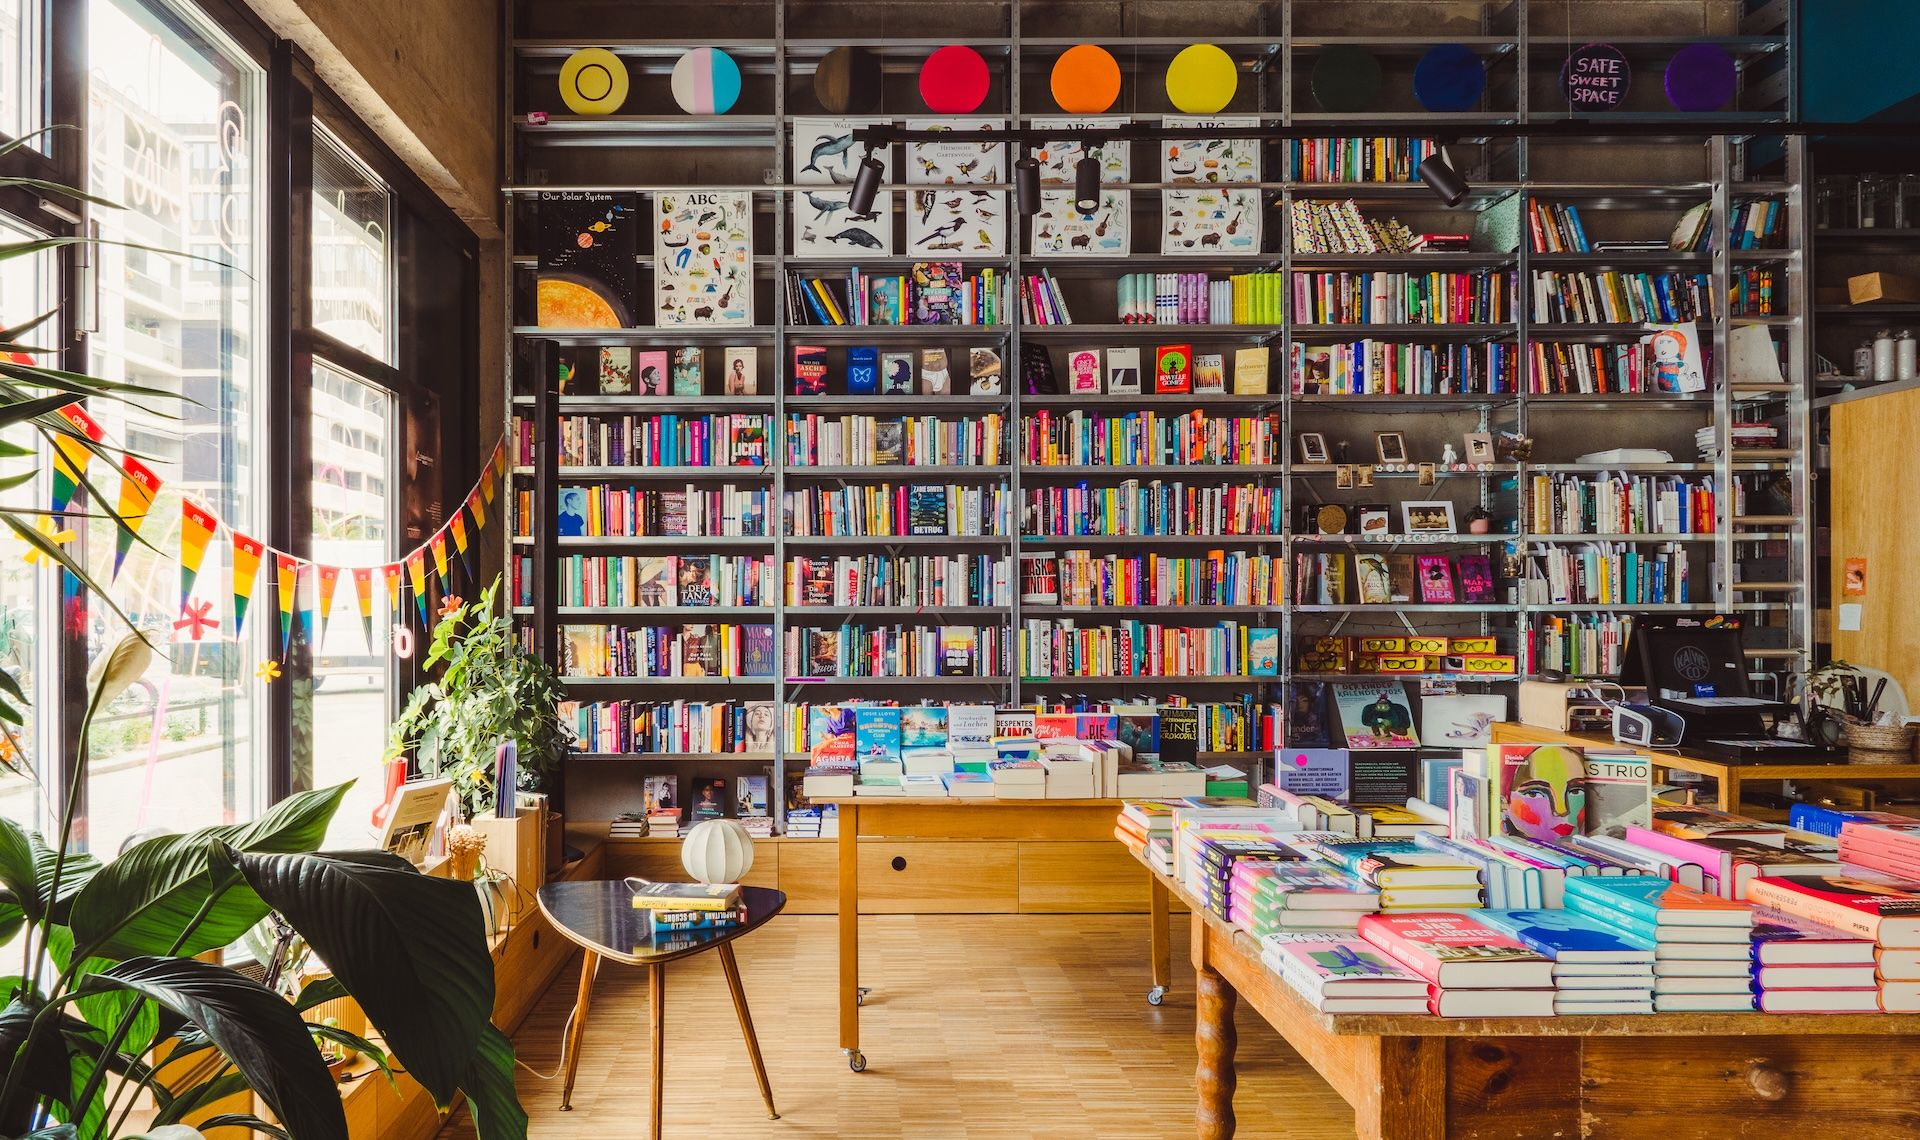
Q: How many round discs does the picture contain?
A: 10